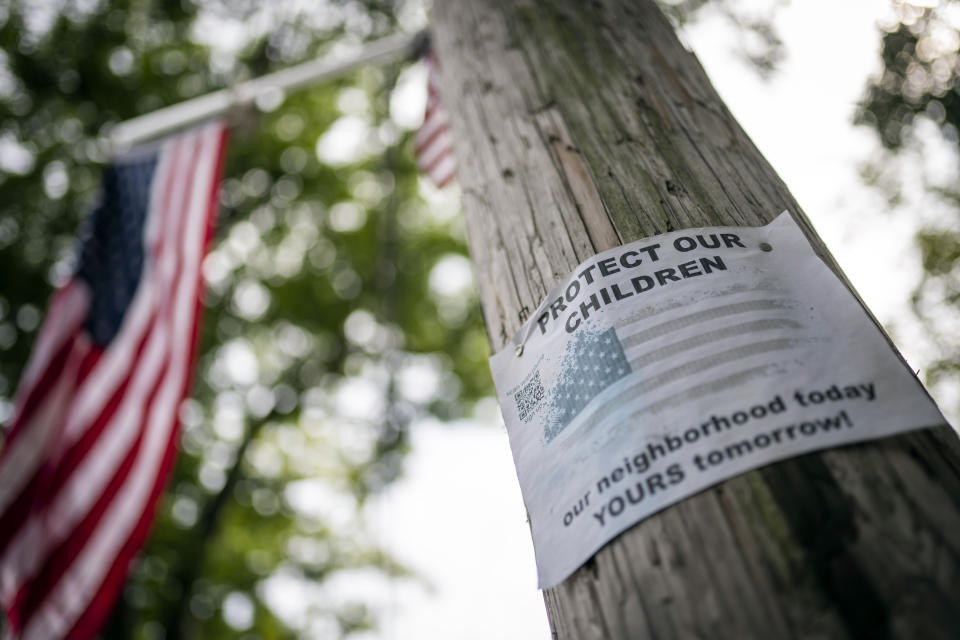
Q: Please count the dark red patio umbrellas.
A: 0